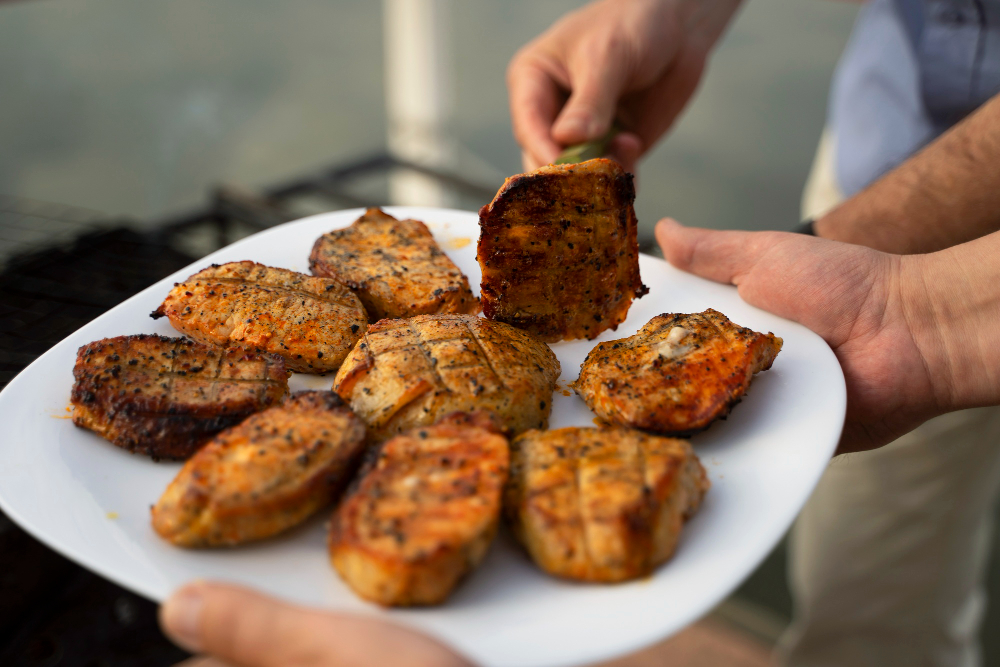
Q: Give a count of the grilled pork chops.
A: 9